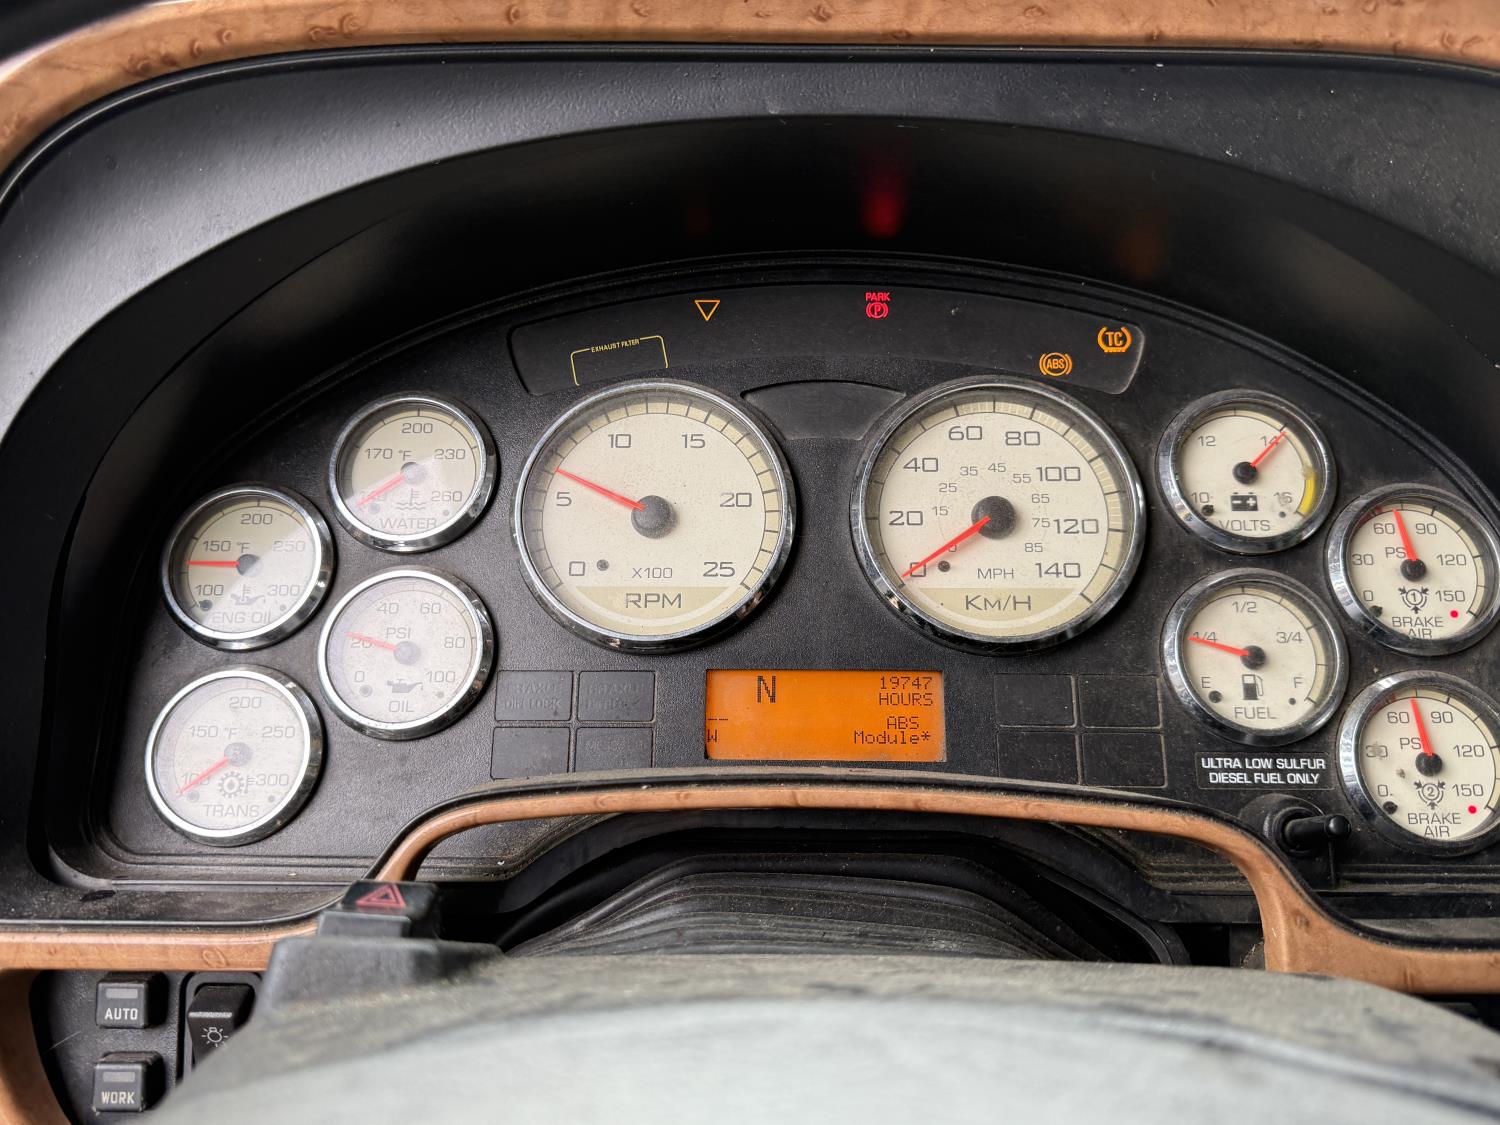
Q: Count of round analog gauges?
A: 10